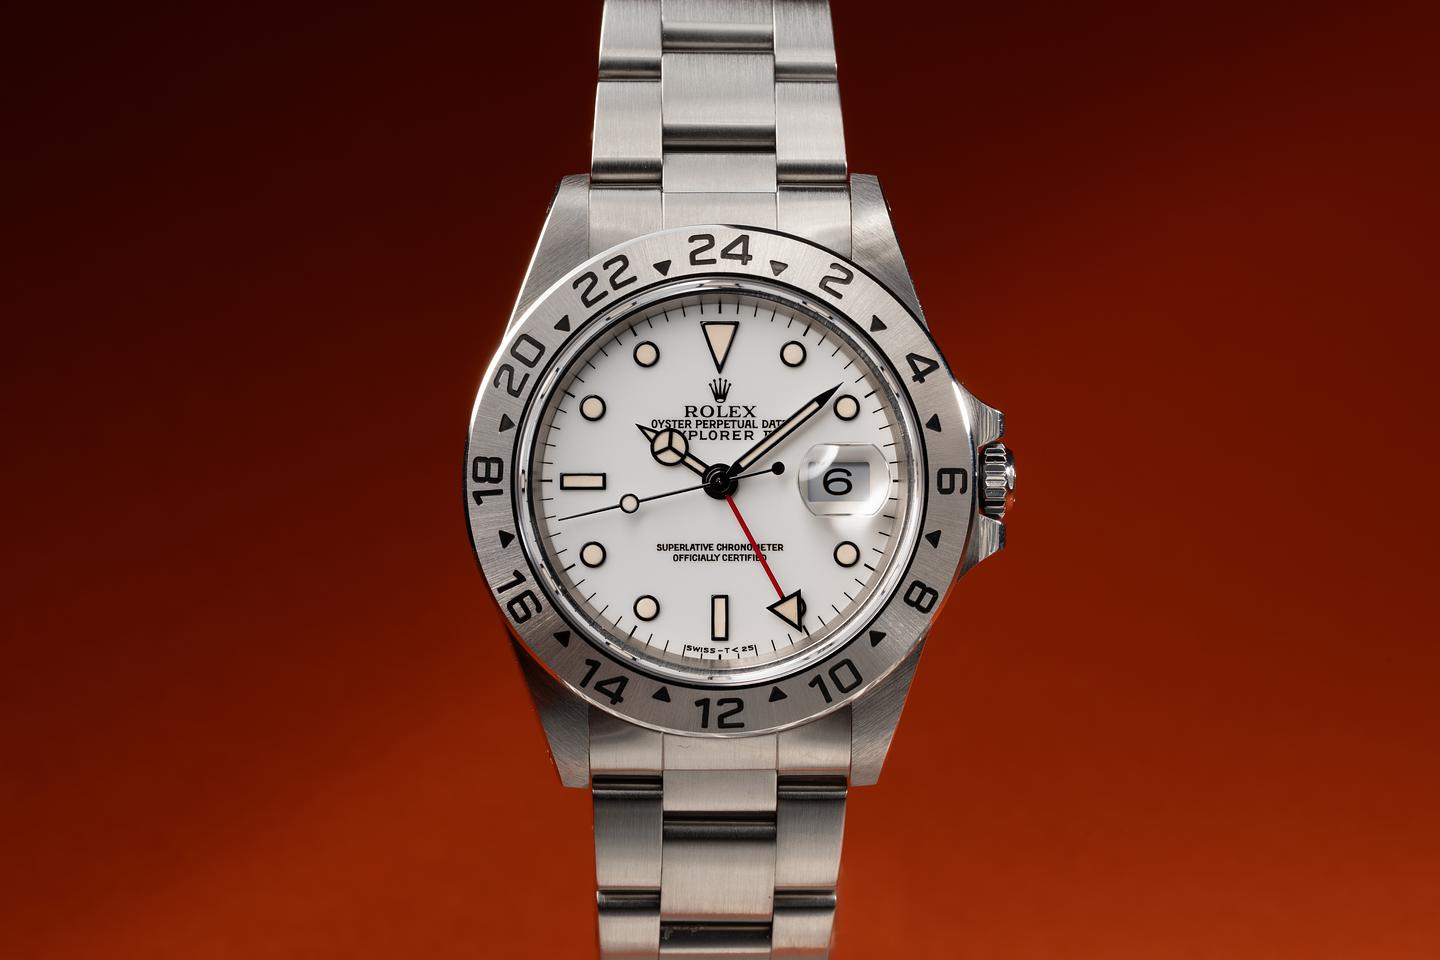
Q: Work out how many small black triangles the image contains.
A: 12